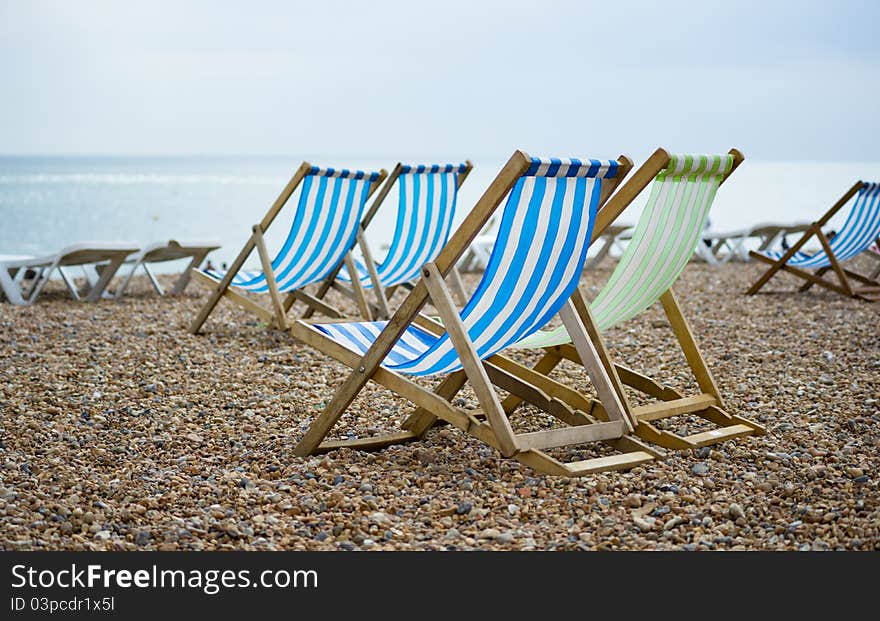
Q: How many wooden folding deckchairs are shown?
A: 5